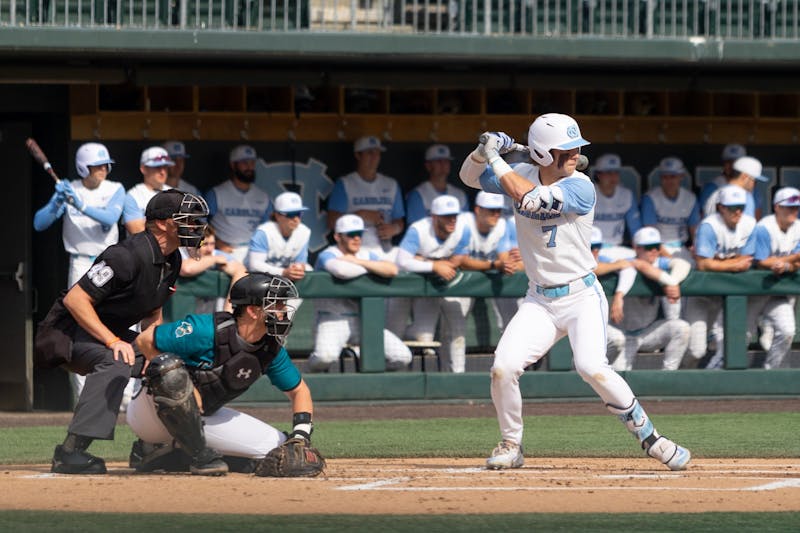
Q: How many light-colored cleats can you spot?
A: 2